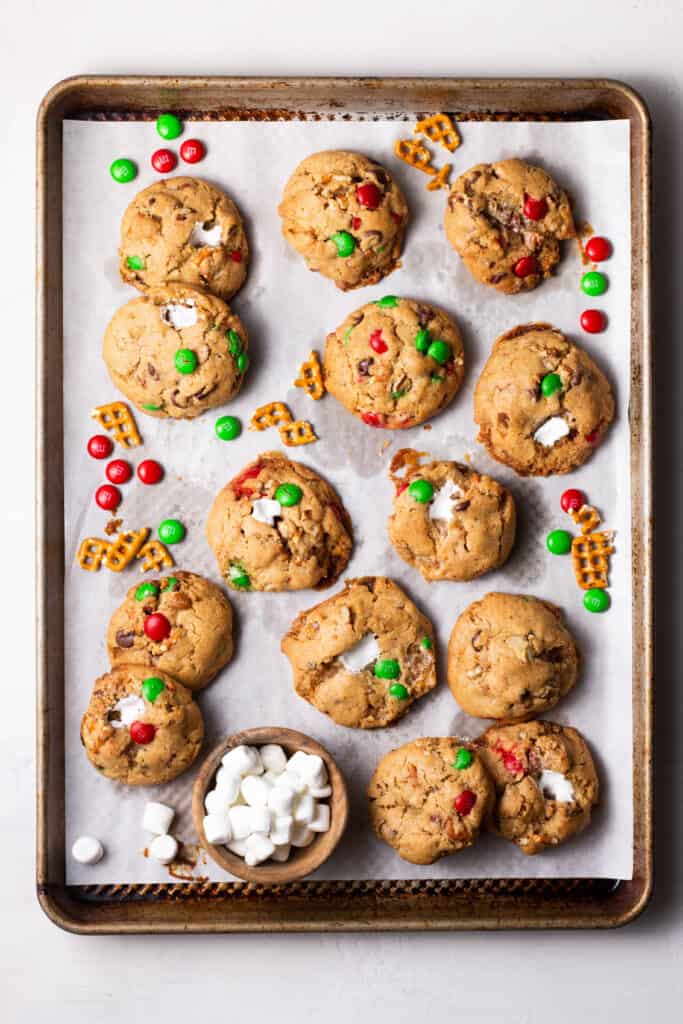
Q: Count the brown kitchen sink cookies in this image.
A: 14